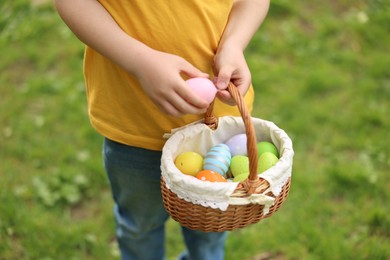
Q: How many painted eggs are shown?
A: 9